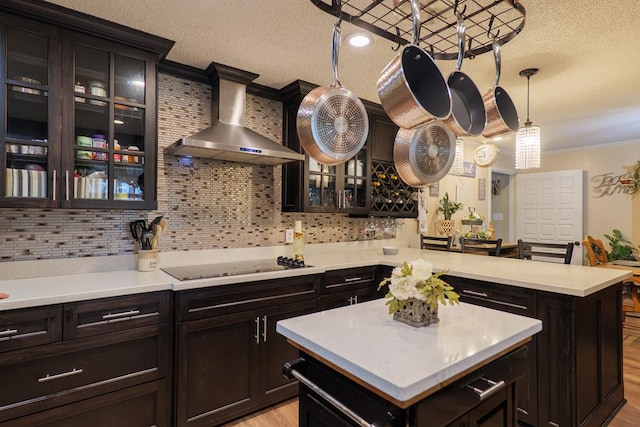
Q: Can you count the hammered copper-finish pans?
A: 5